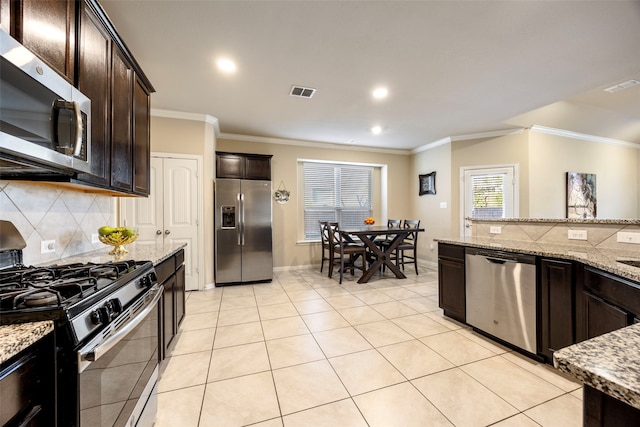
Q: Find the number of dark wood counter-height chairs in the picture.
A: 4